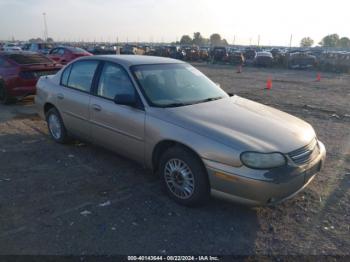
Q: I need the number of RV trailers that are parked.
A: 0